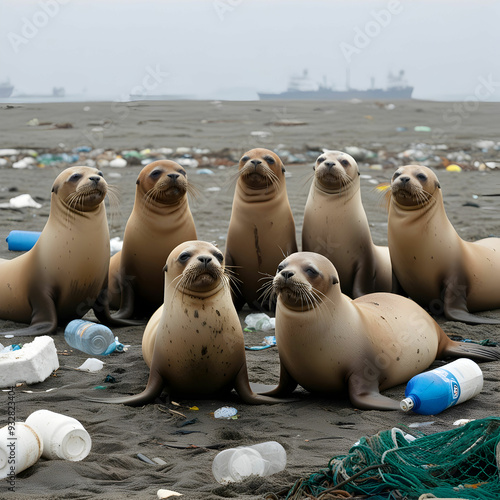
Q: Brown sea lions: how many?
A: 7